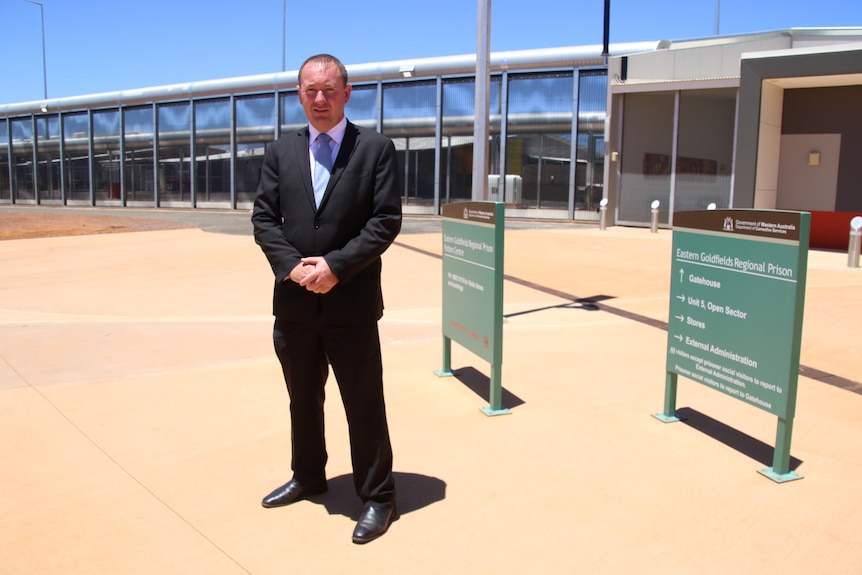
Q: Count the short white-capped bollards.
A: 4